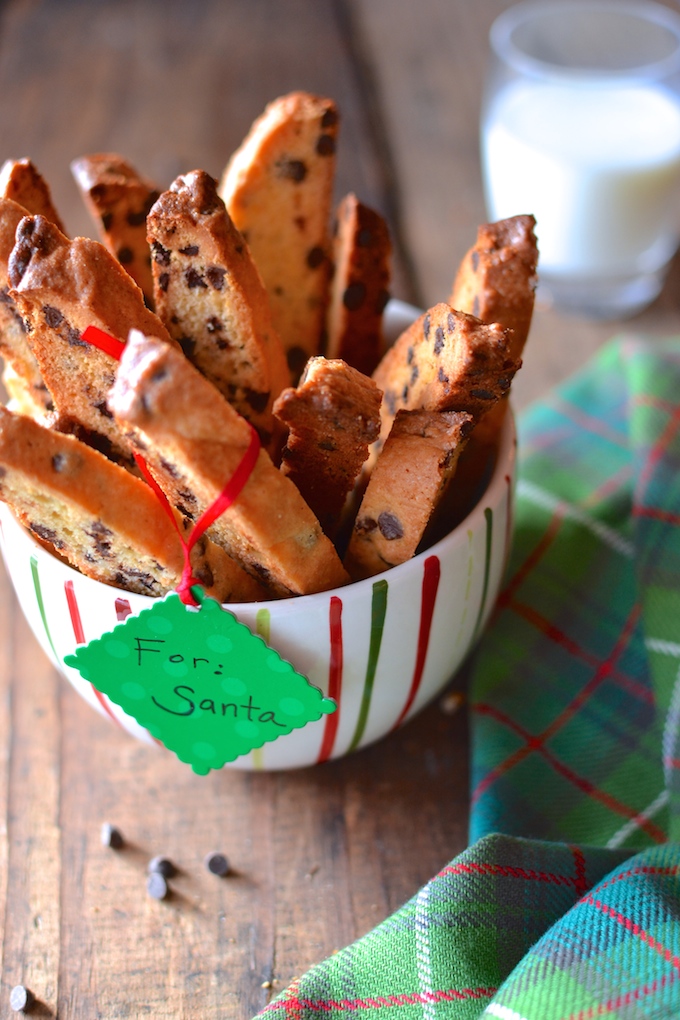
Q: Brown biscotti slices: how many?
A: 13